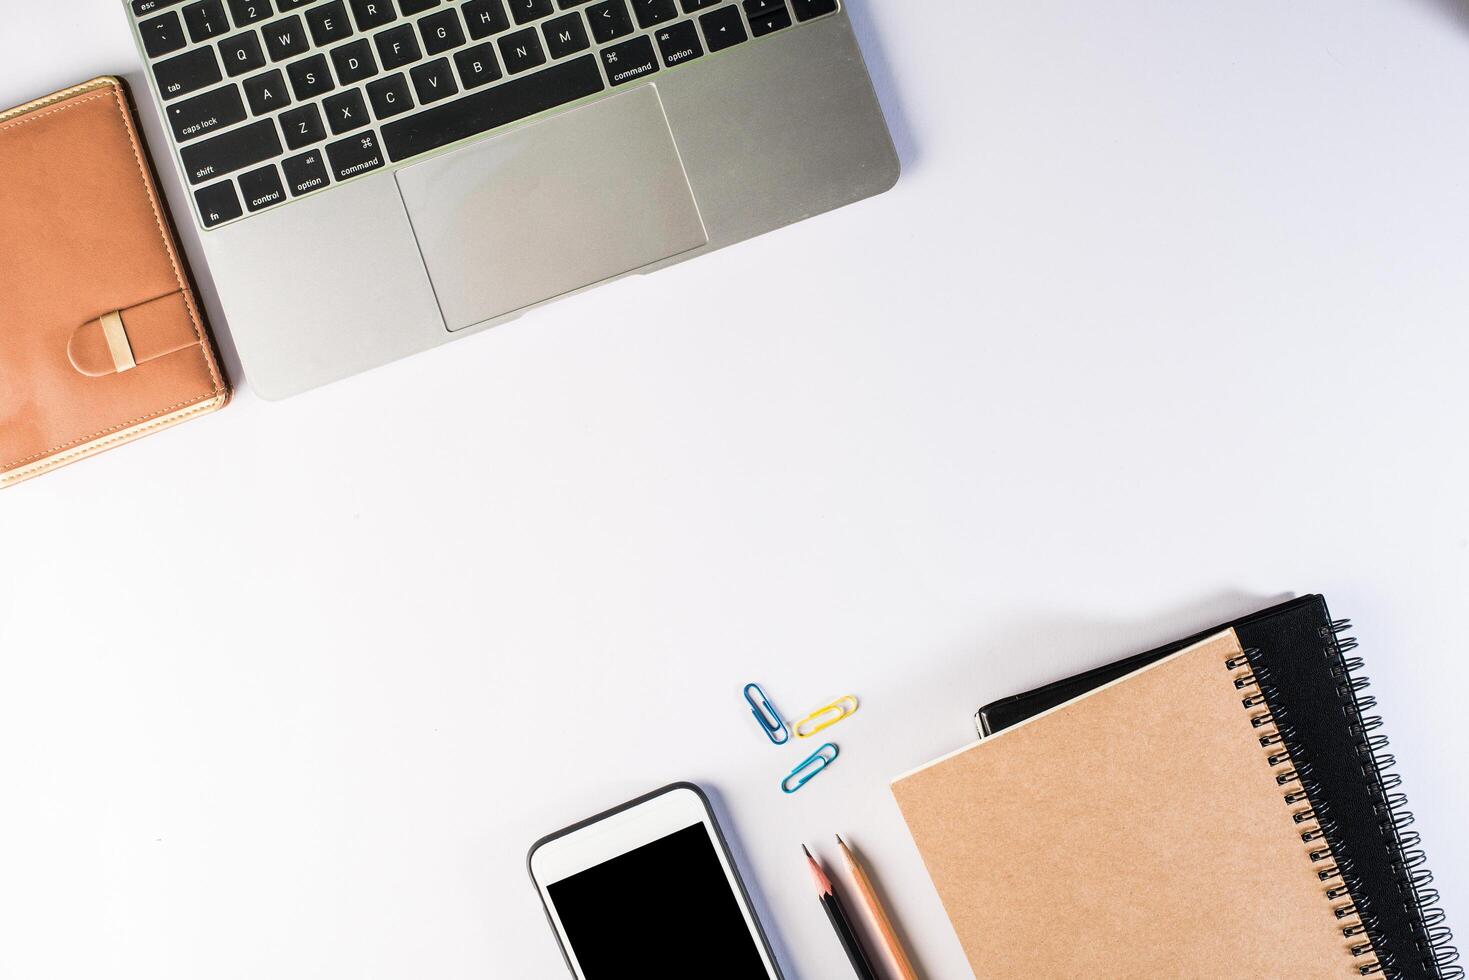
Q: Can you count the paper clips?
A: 3